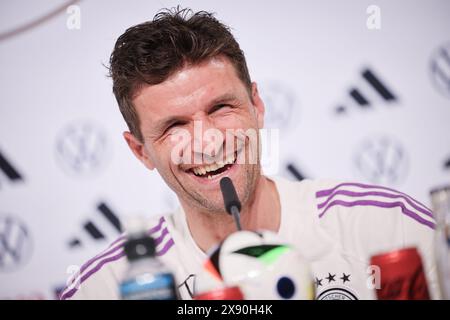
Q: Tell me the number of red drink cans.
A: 2